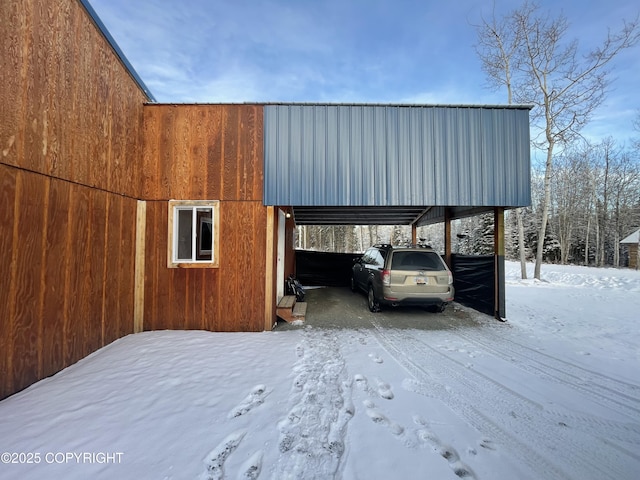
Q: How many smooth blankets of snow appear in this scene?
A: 1